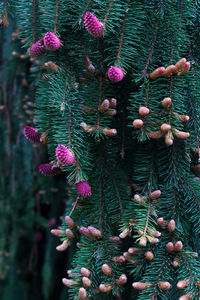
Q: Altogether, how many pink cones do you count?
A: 8